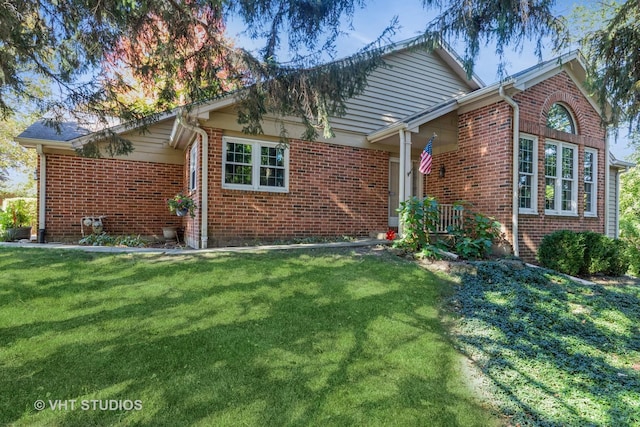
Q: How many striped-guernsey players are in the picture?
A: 0